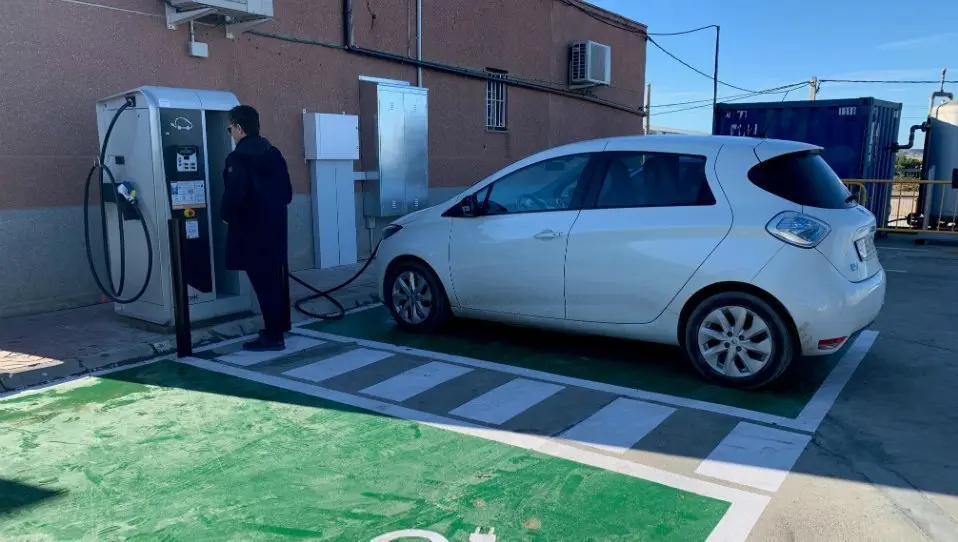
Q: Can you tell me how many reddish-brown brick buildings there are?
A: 1